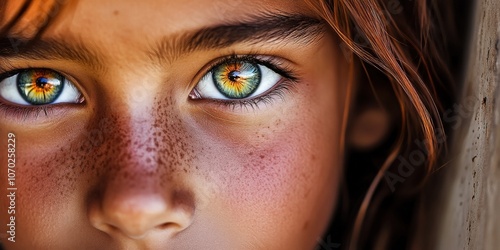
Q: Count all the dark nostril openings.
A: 2